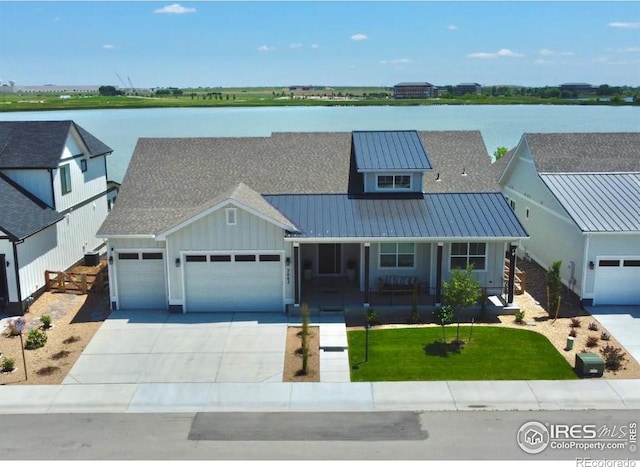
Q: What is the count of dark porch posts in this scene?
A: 4